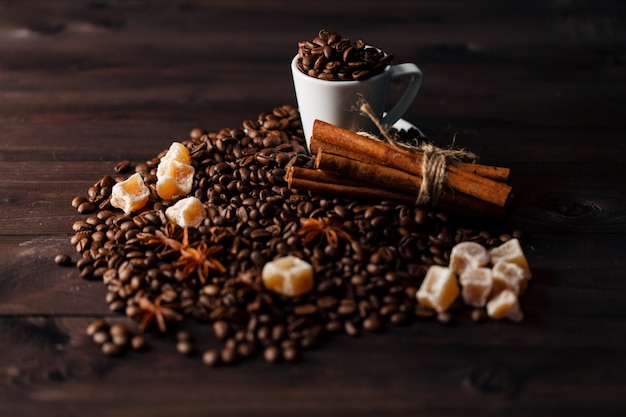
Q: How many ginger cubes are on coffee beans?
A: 11